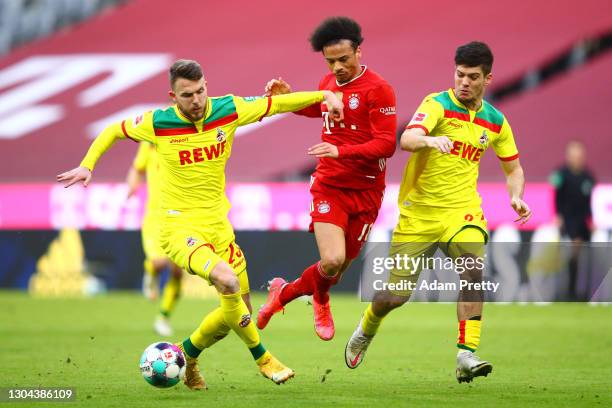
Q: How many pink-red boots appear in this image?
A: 2